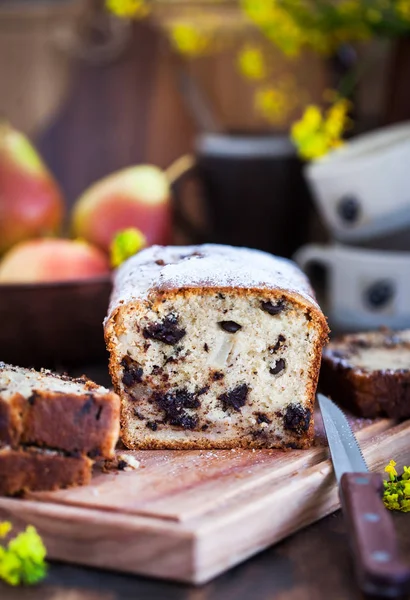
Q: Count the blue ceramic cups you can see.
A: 0